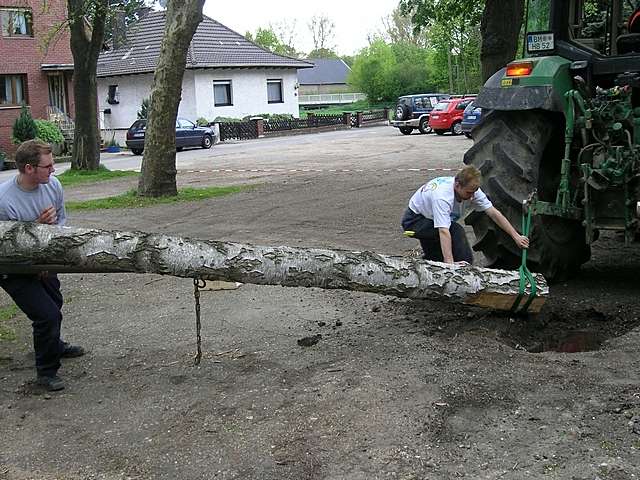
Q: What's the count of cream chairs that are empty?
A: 0